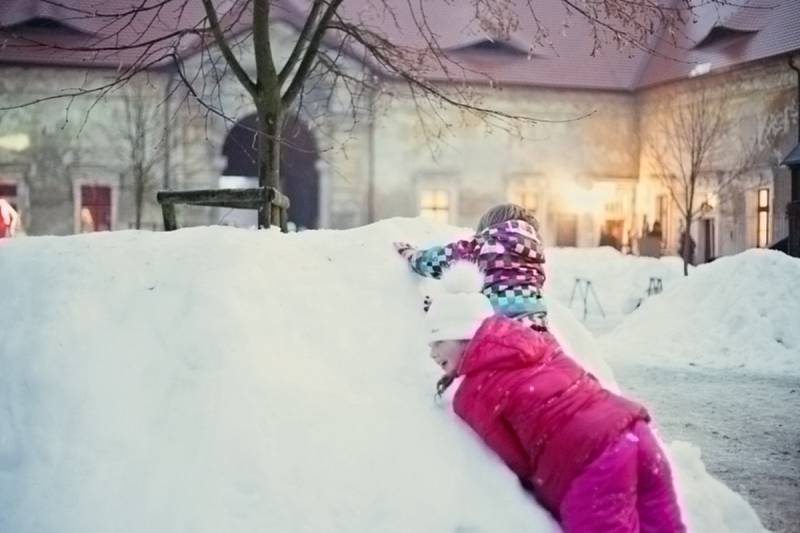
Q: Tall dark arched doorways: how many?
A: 1